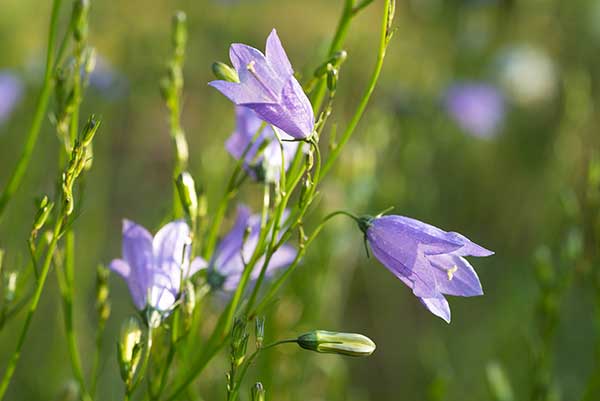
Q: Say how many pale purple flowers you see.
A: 5